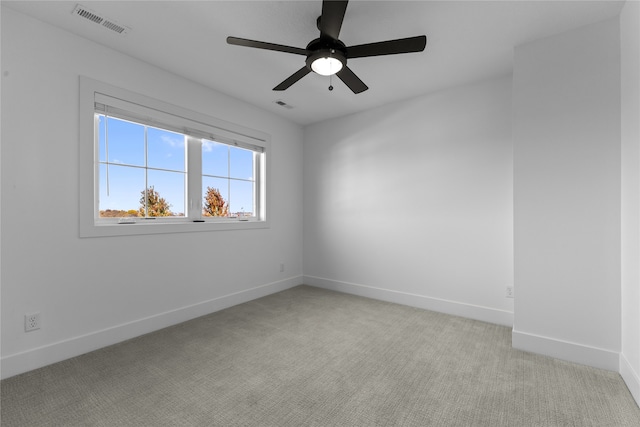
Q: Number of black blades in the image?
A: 5